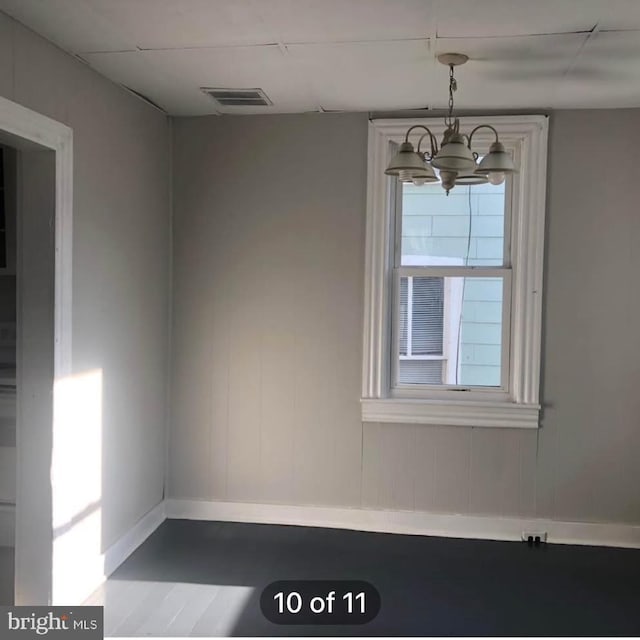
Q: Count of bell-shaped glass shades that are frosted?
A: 5